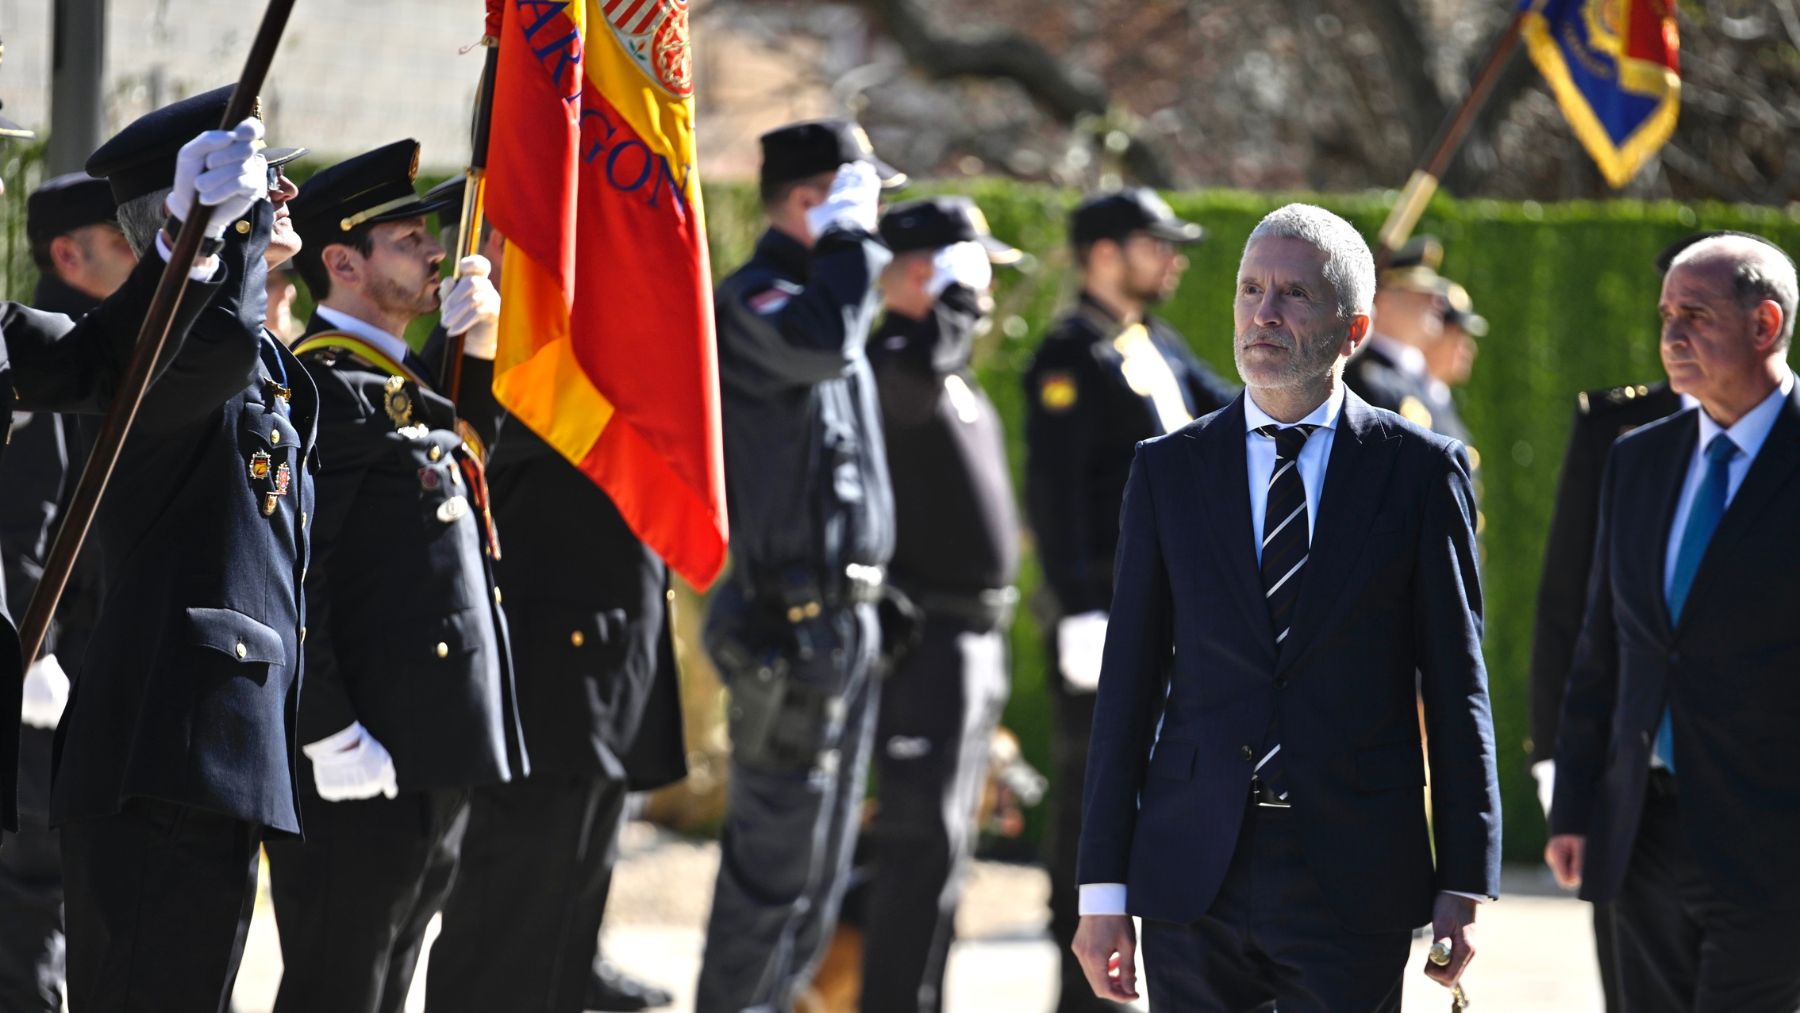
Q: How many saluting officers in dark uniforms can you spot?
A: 2